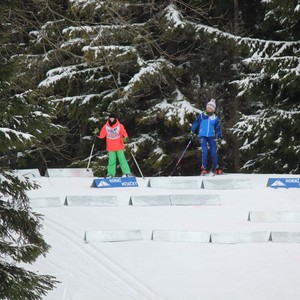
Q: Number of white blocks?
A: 13